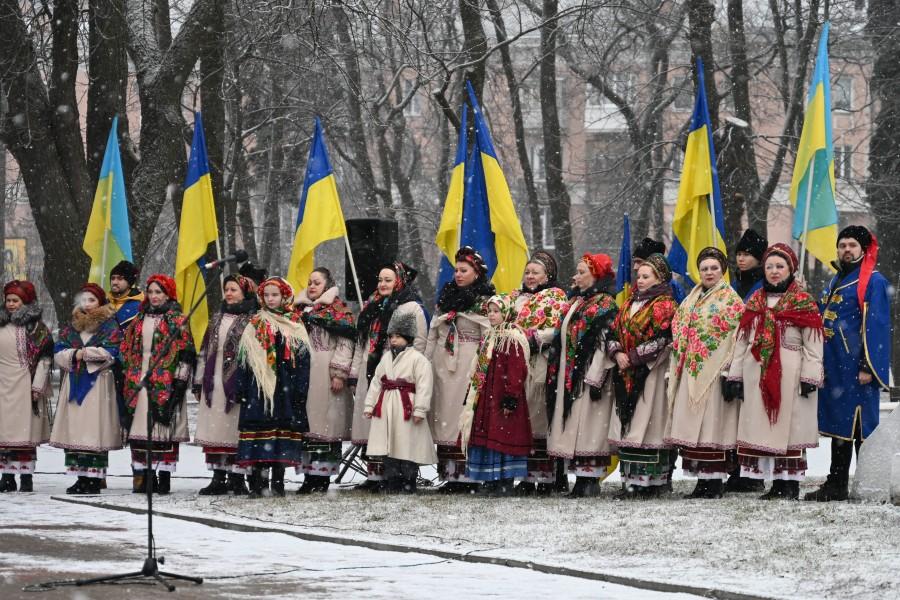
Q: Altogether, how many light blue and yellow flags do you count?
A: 2